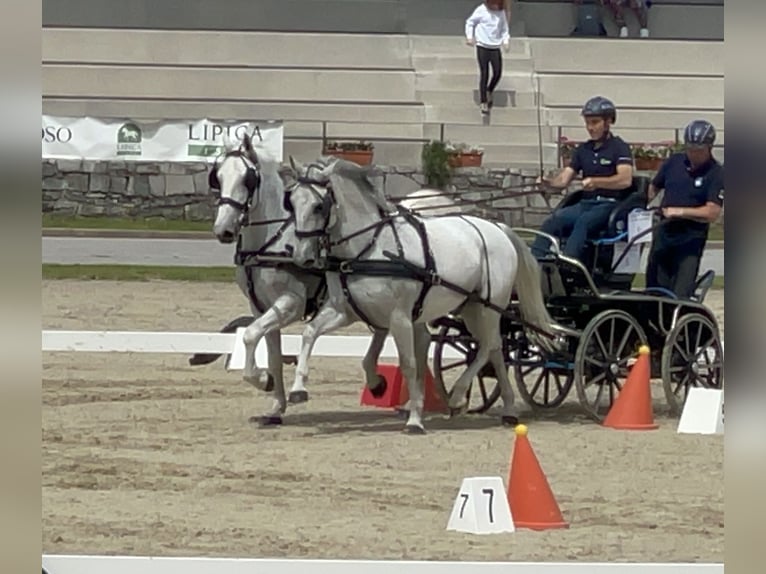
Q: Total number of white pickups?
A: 0